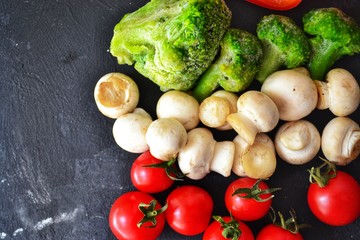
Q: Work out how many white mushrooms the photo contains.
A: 12